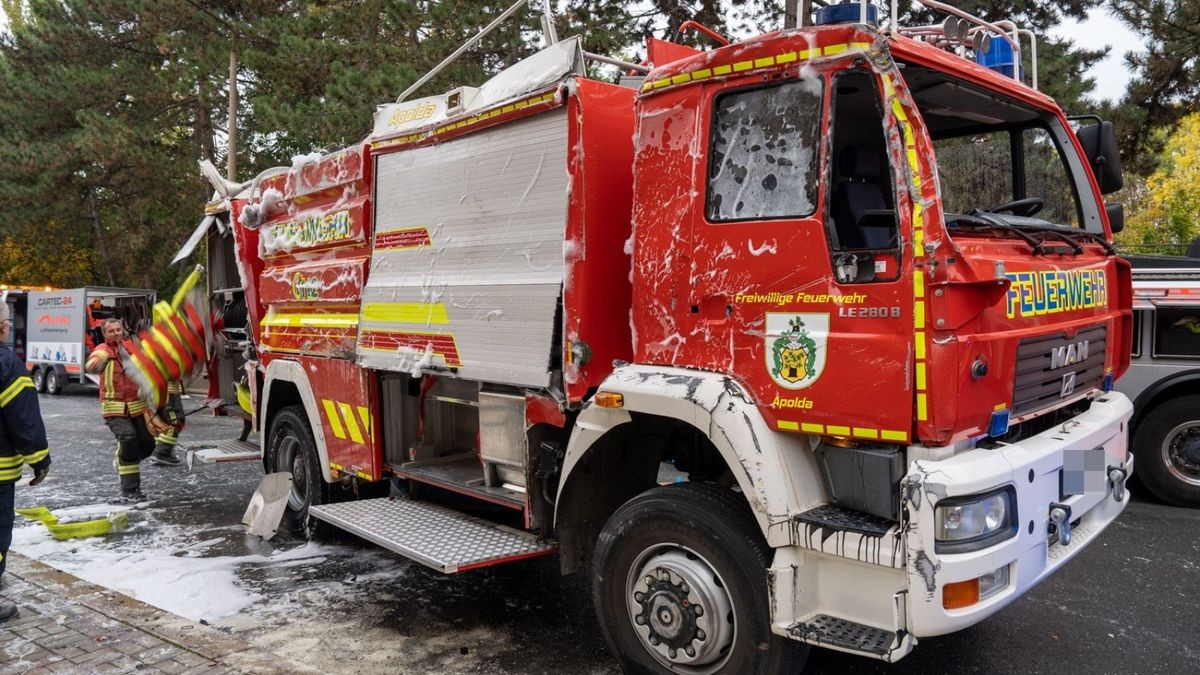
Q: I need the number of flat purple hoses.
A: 0